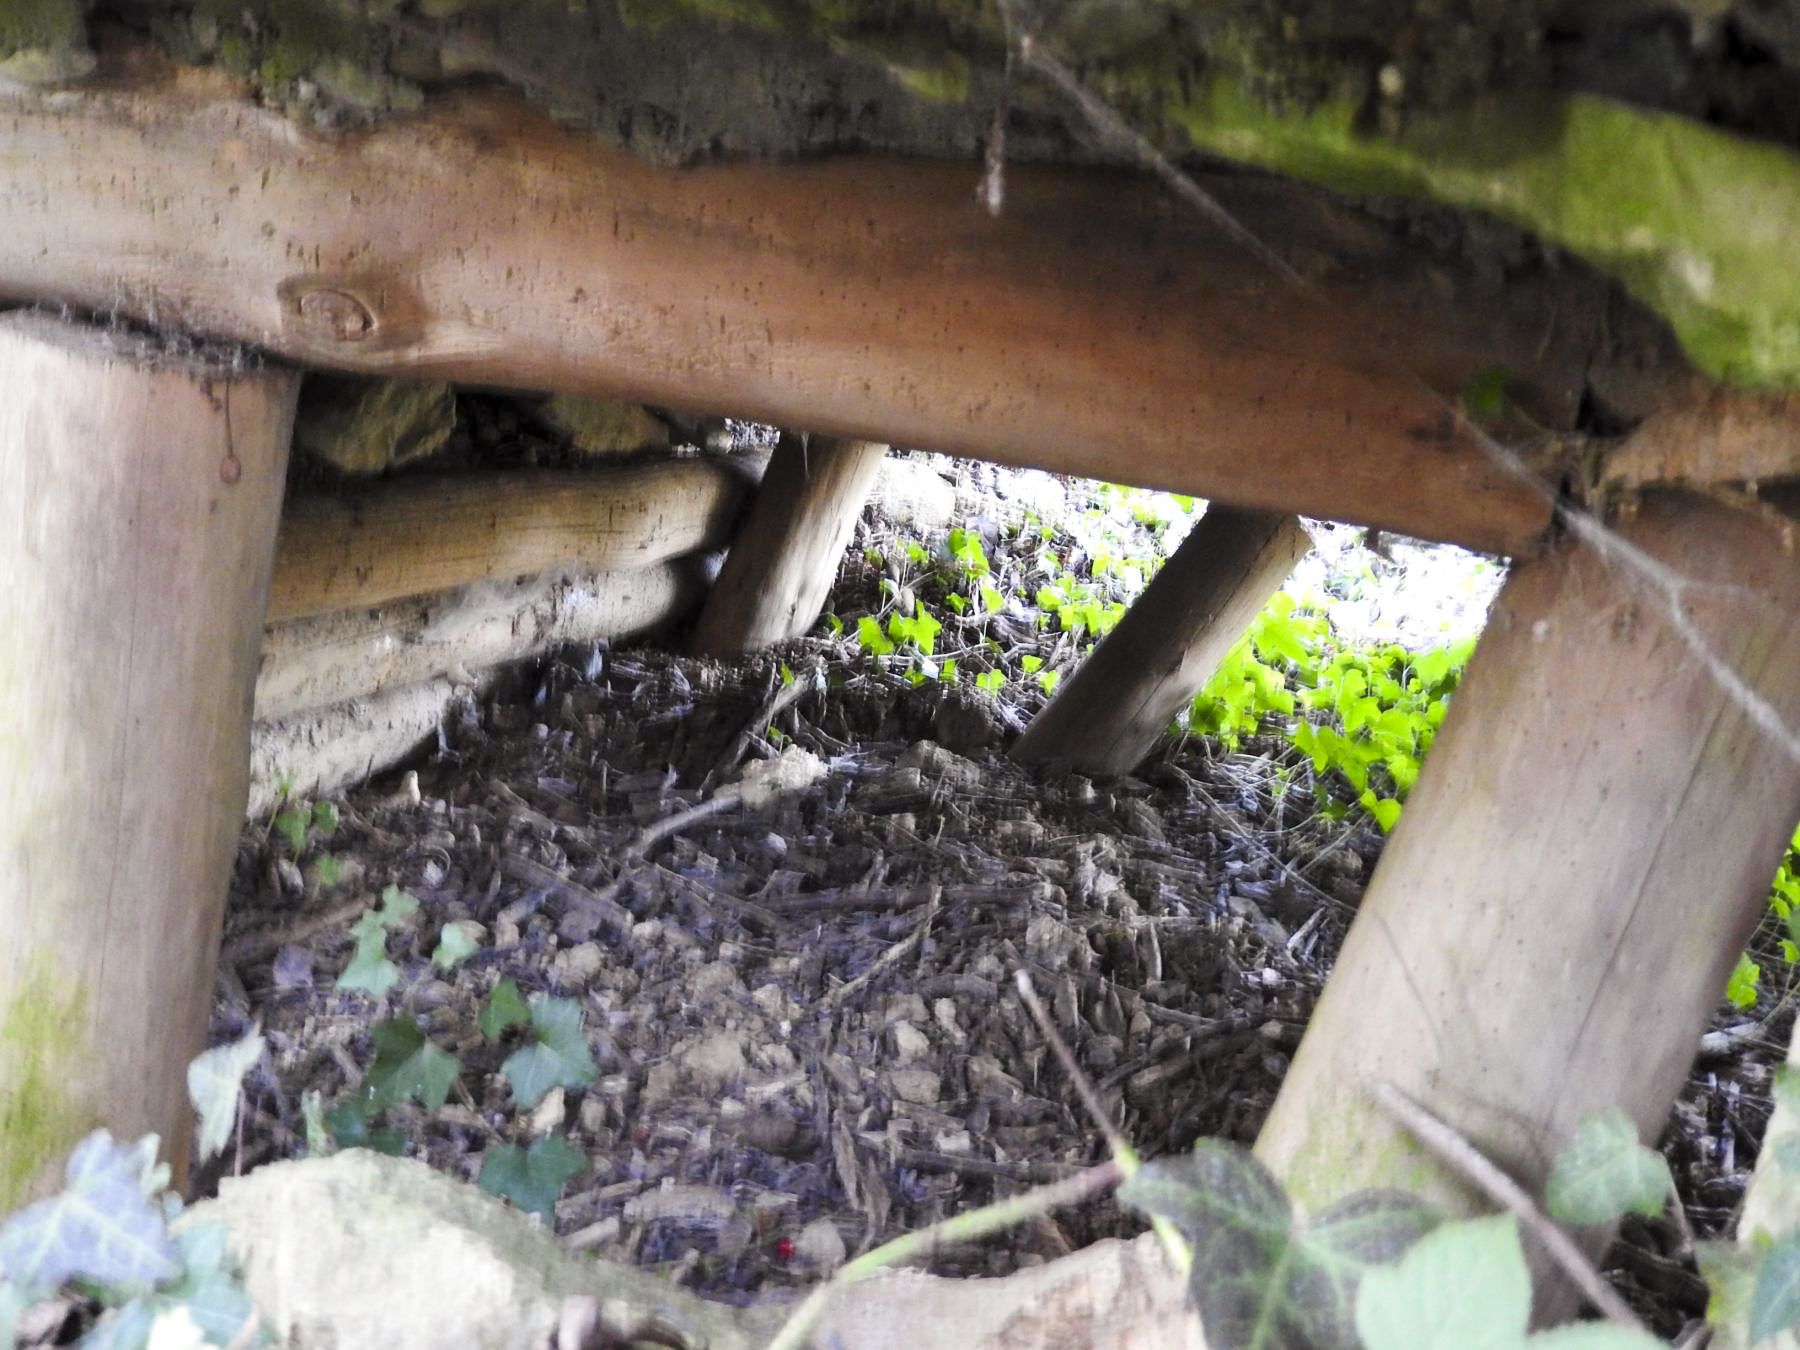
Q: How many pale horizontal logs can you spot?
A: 3